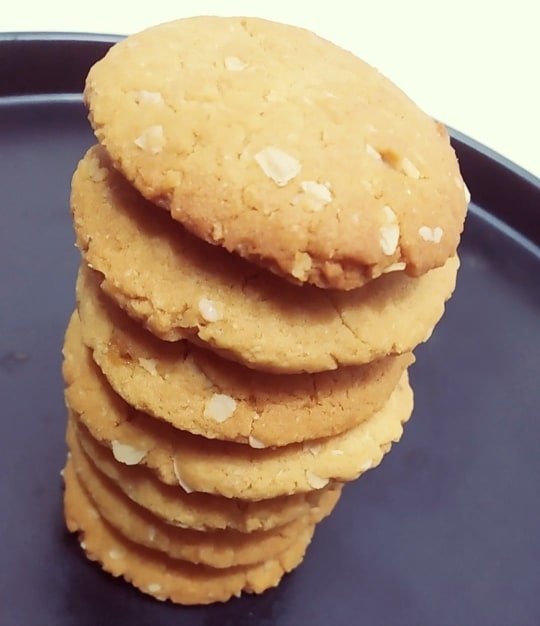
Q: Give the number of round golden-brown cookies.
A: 7